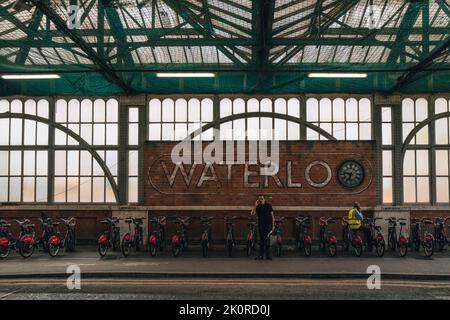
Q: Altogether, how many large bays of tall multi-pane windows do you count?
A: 3